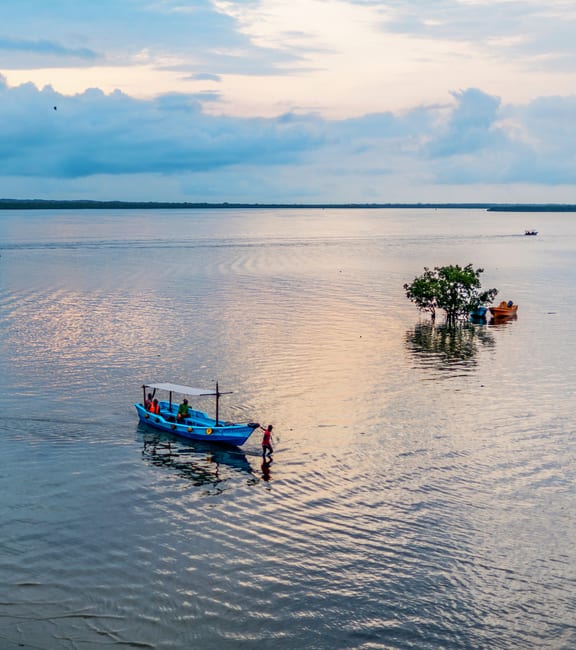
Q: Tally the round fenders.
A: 5